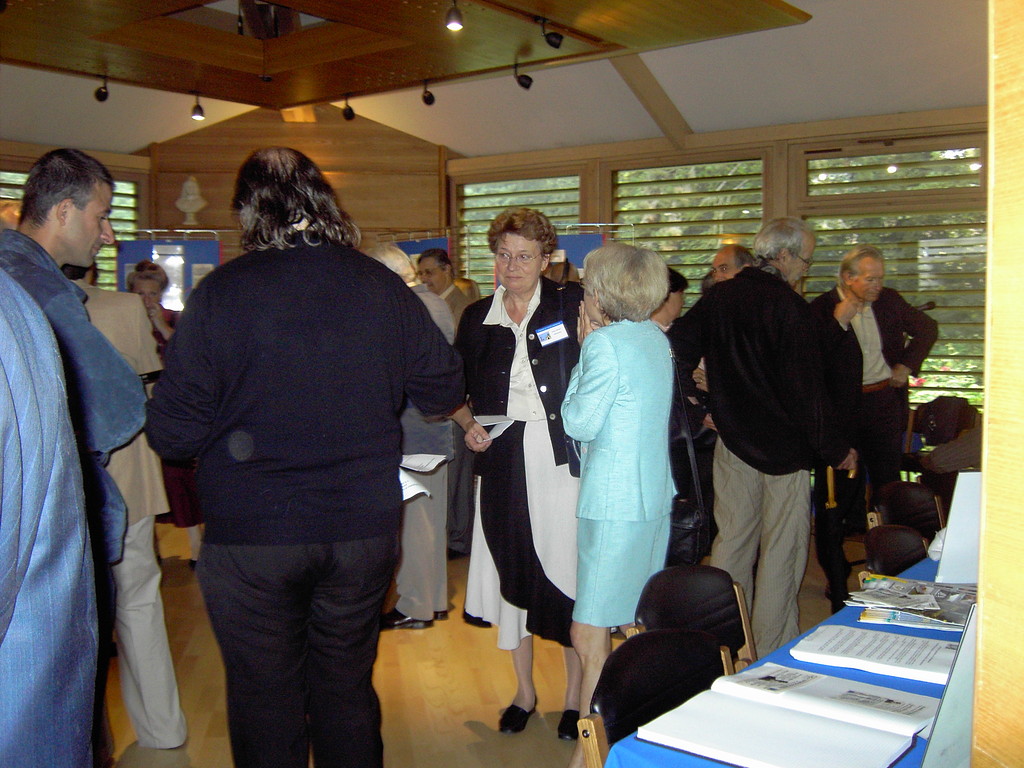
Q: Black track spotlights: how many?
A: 7